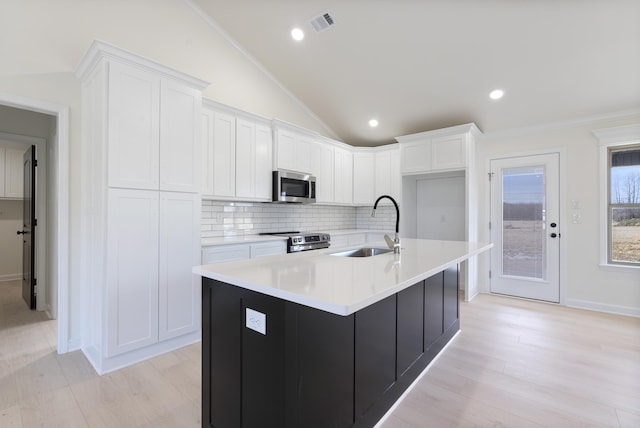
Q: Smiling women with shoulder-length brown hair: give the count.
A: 0